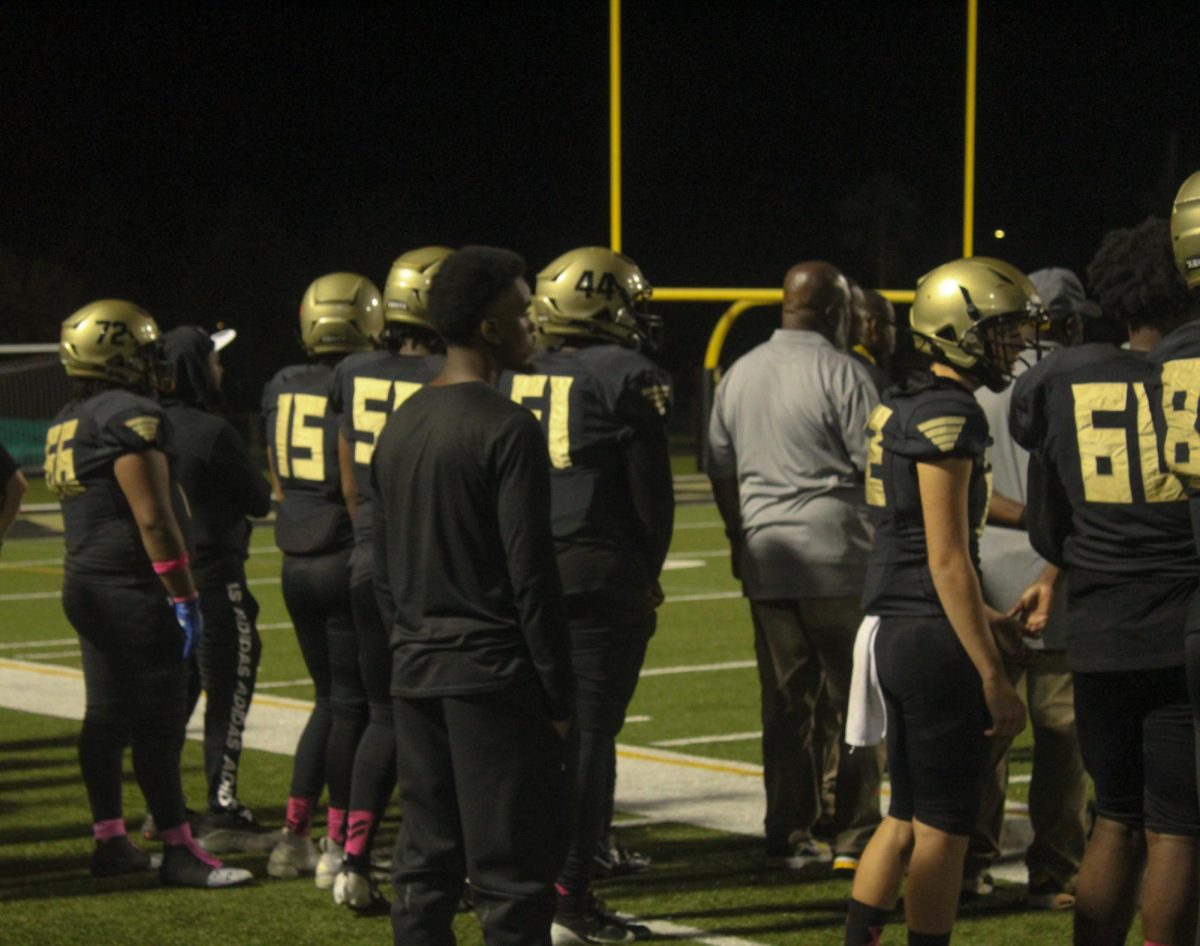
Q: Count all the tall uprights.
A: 2